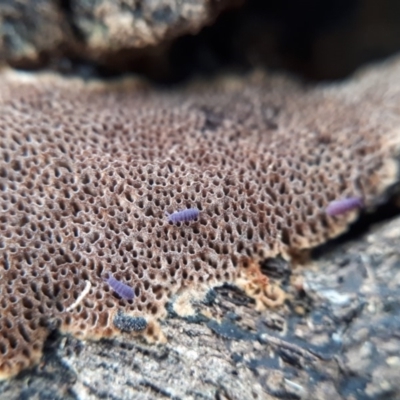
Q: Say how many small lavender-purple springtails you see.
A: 3